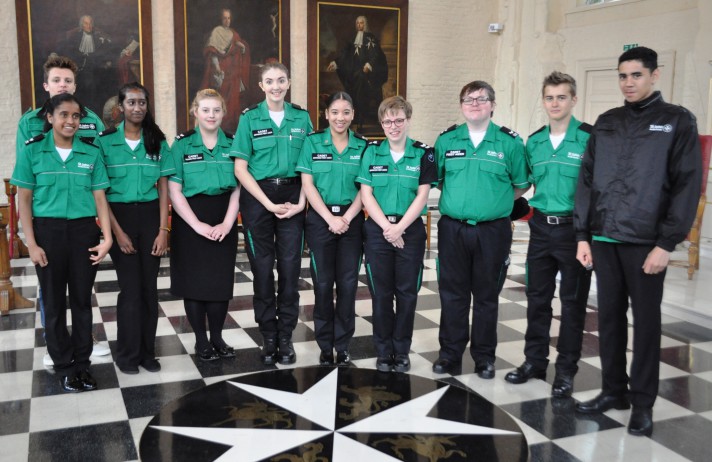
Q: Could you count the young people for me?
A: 10